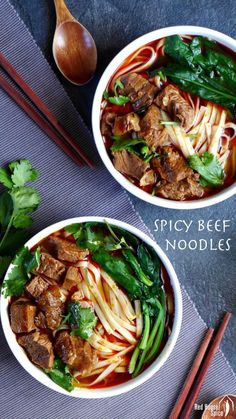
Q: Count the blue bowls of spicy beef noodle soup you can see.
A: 0